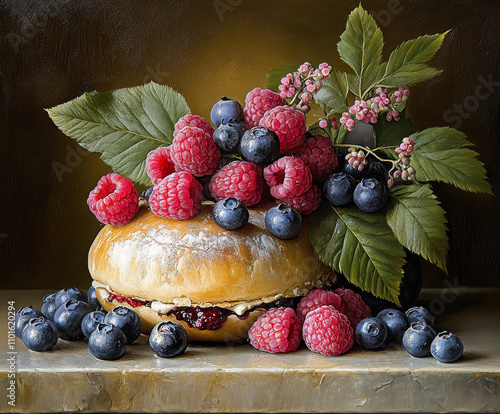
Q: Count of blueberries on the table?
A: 15